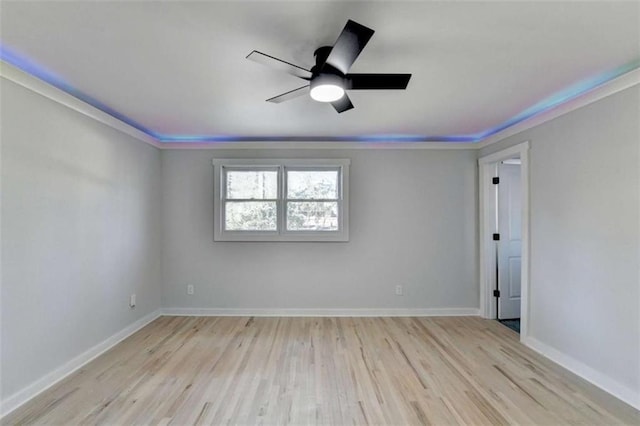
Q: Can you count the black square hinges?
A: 3